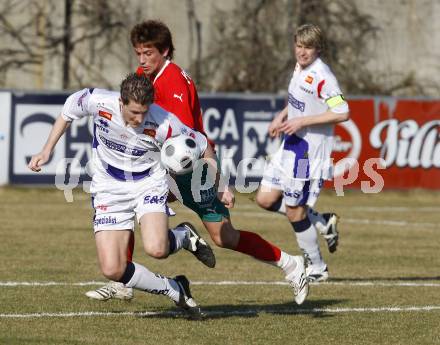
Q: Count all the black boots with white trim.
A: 4